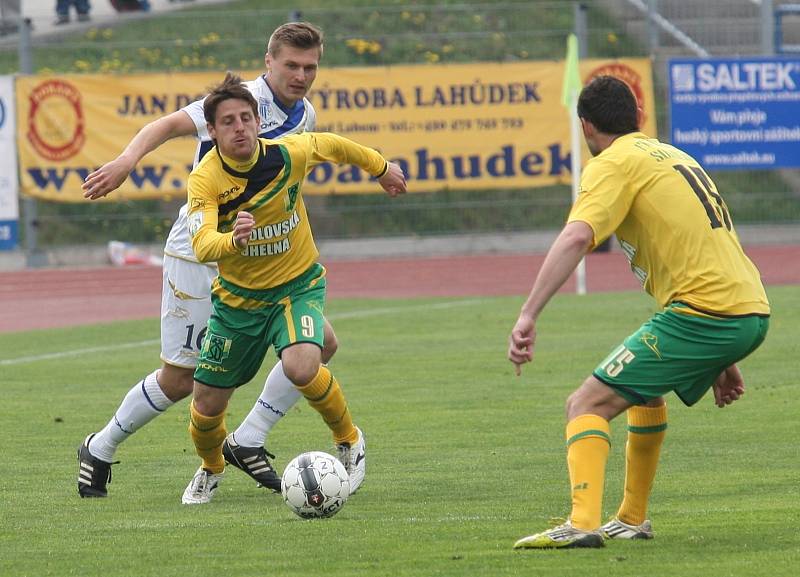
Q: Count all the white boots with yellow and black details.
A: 2